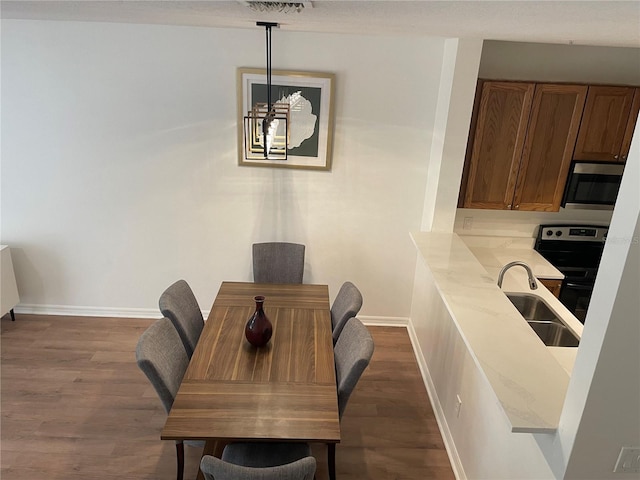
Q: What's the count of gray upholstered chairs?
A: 6